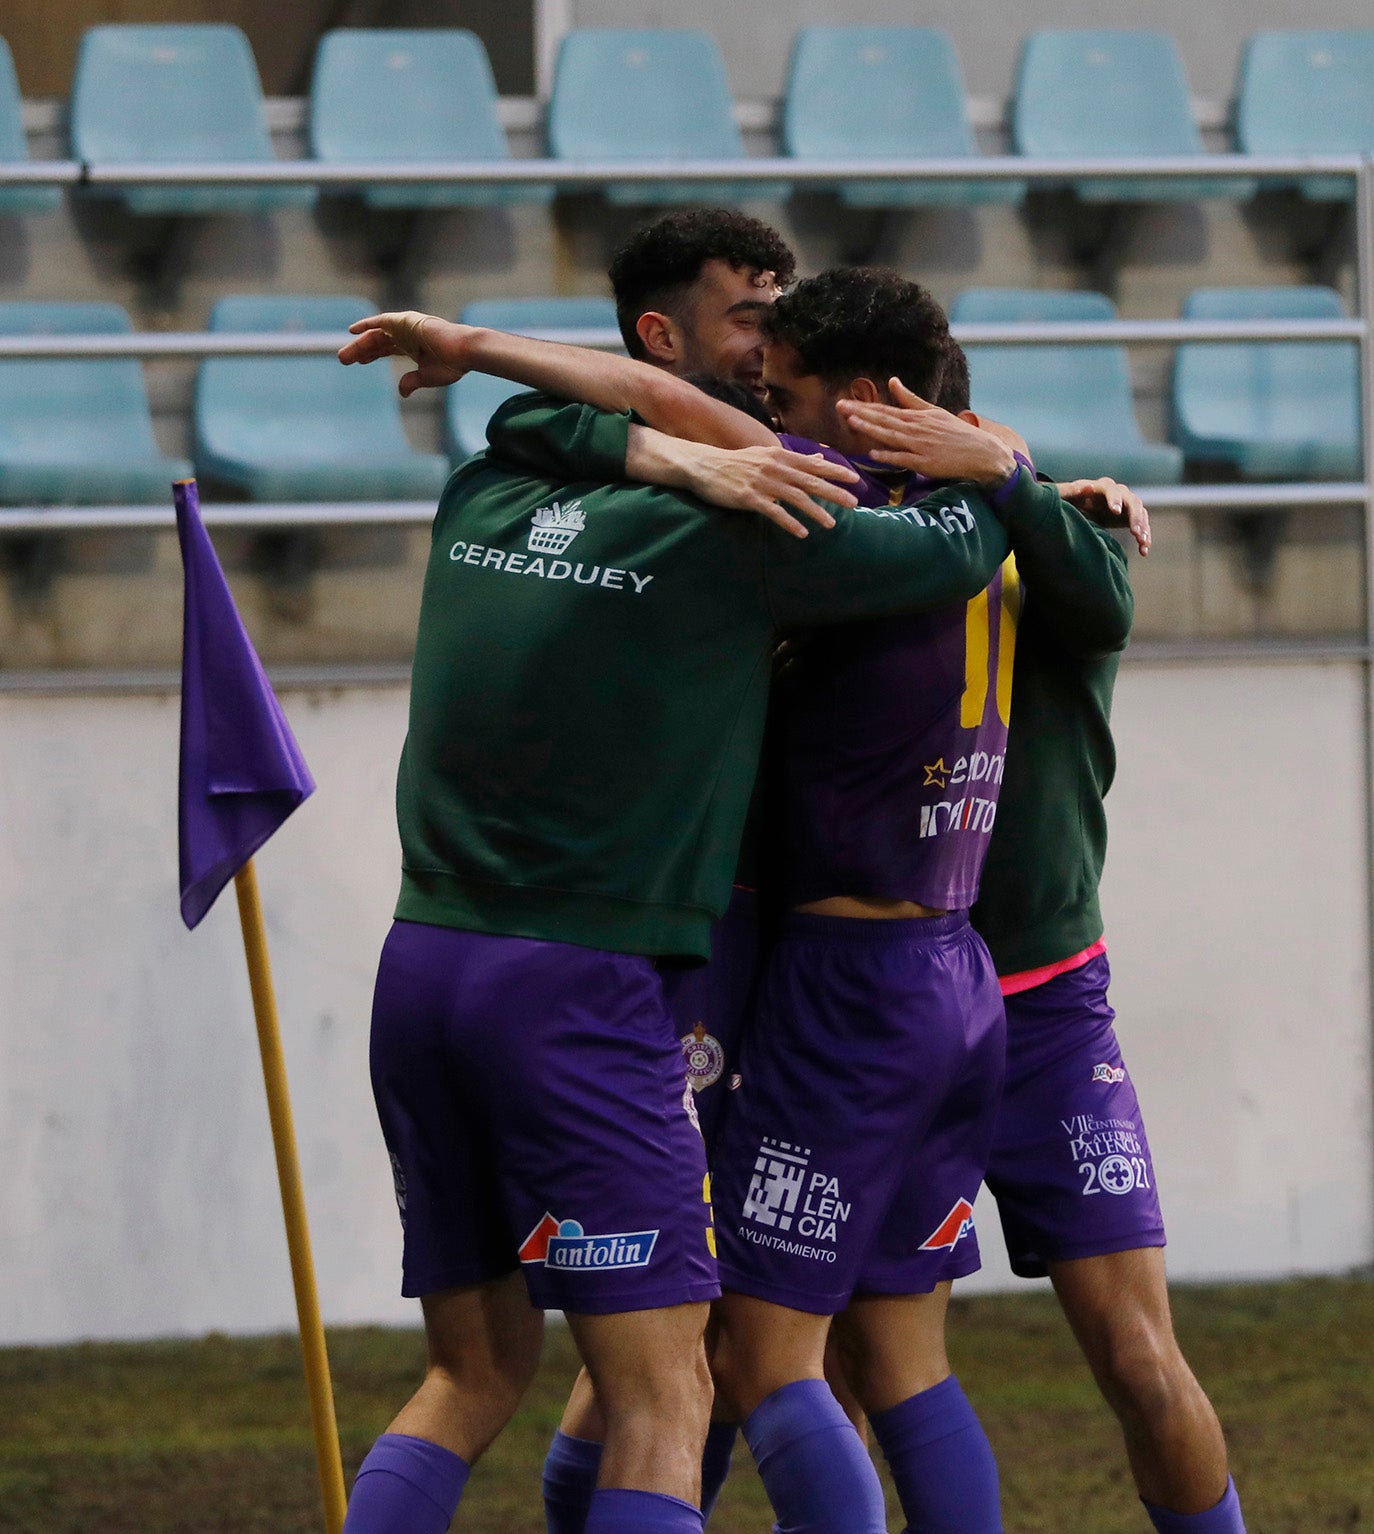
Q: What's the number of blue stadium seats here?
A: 12